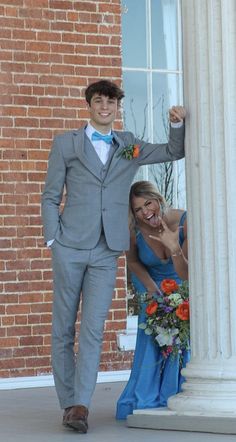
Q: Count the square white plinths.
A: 1